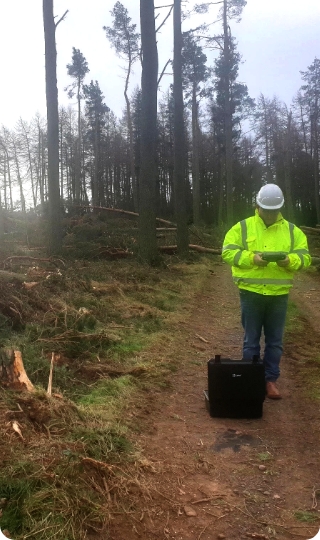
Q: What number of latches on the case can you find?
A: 2